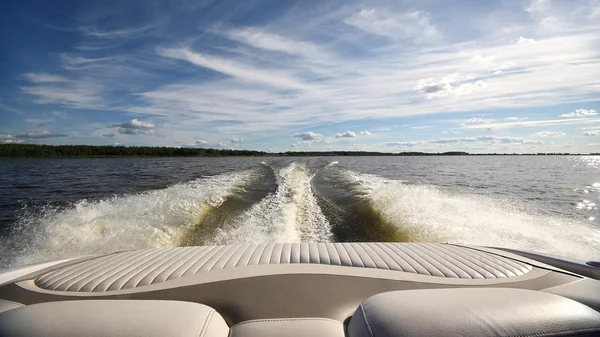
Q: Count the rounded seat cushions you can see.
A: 3